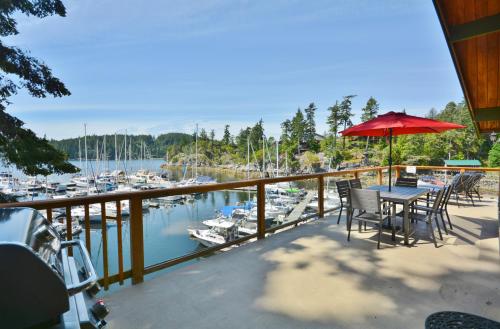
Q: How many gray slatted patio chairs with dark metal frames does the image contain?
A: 6